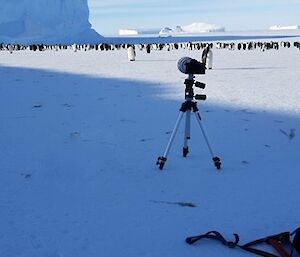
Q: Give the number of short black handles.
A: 2